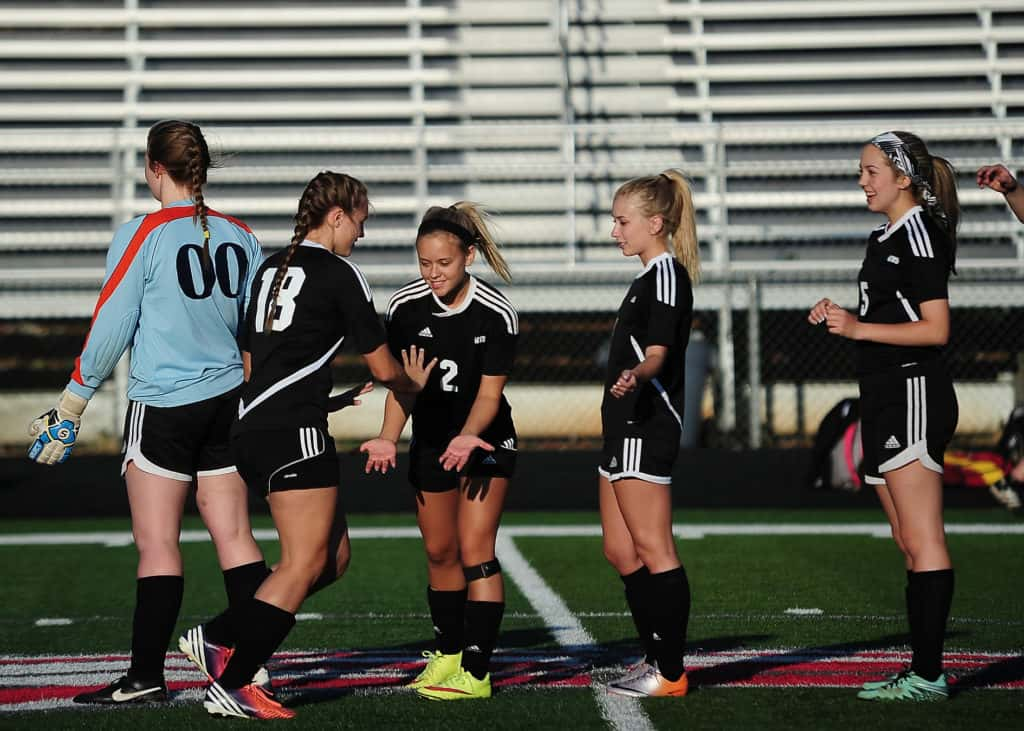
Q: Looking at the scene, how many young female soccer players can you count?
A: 5